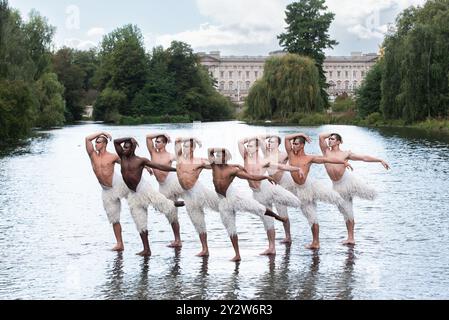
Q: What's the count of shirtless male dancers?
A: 9